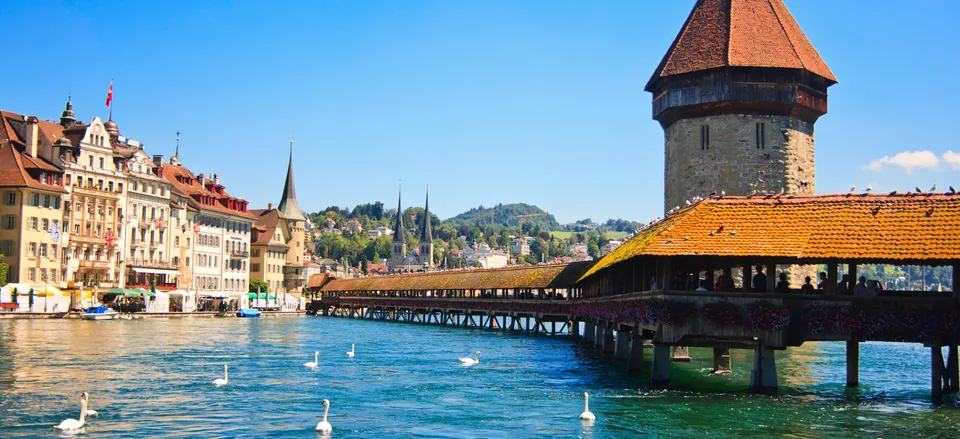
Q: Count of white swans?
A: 8